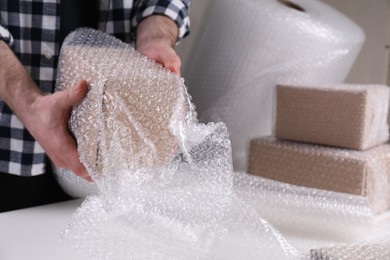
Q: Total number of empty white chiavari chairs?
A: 0